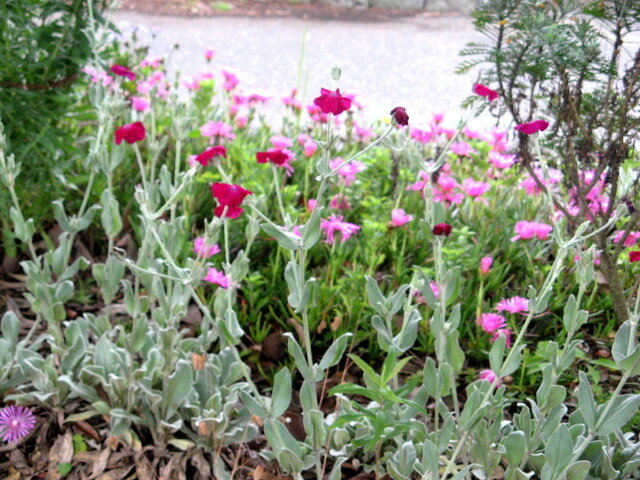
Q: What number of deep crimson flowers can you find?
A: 11